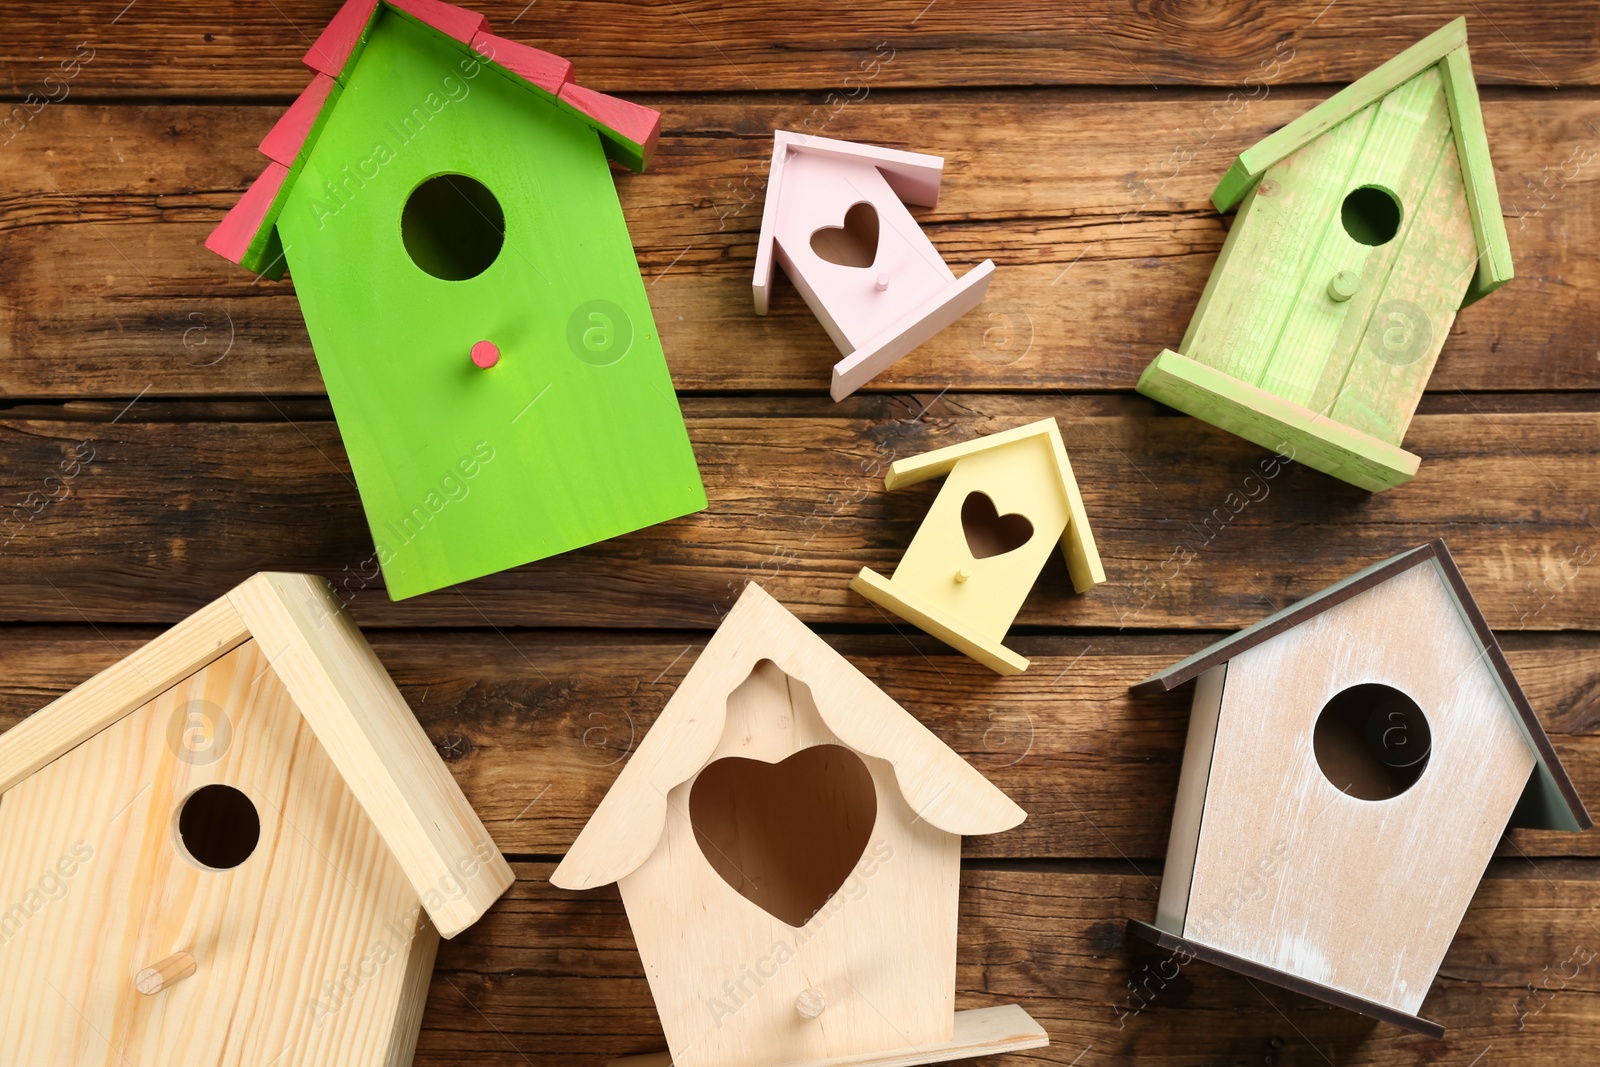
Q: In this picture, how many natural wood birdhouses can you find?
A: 2